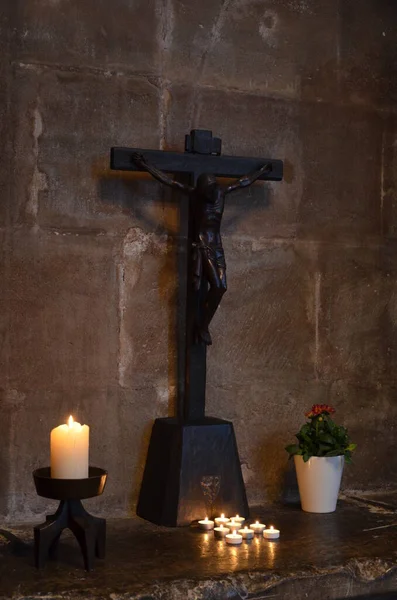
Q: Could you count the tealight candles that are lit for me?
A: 9